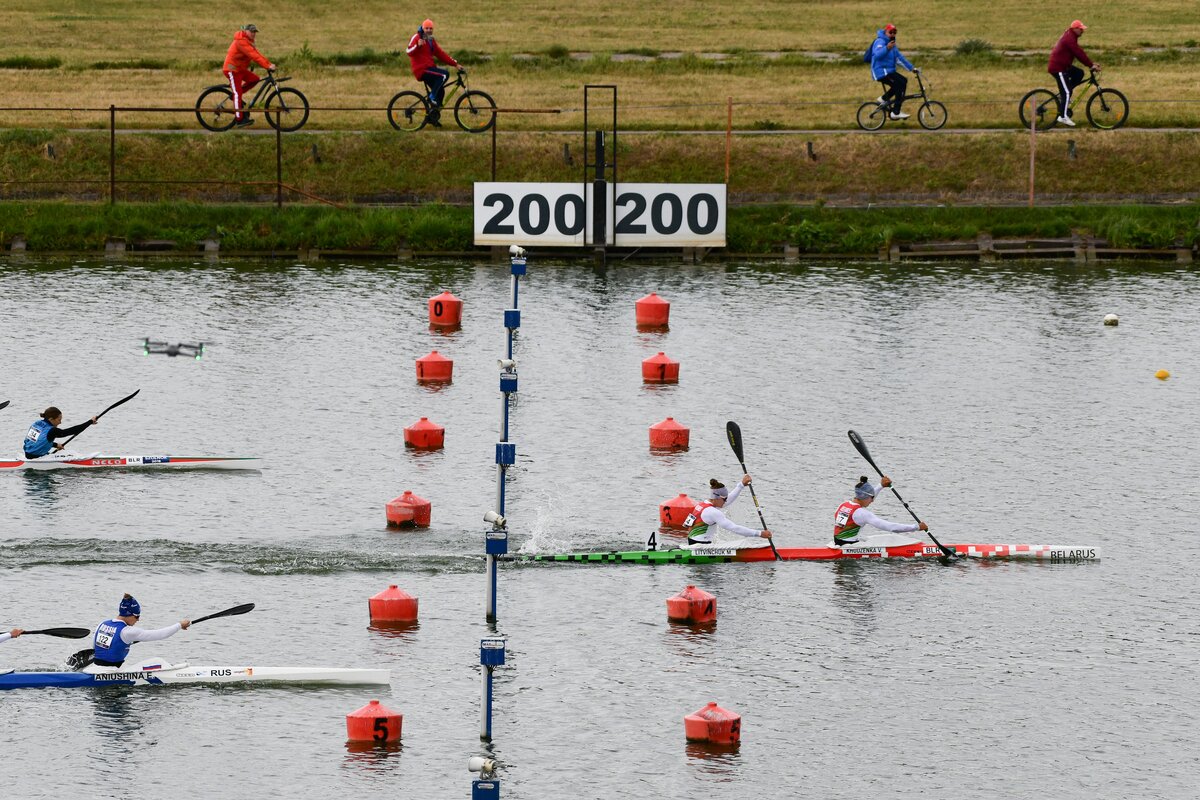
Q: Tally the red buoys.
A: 12